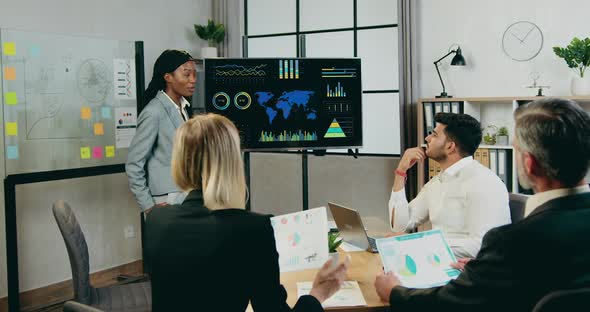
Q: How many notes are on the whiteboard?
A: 12